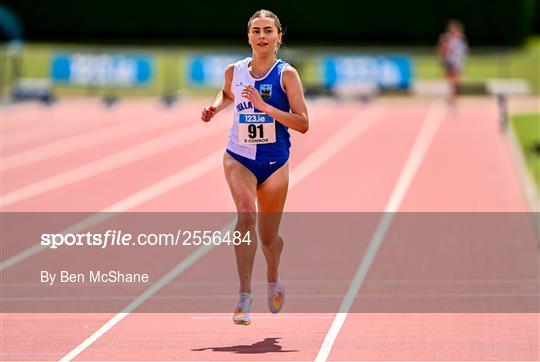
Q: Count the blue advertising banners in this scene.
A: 3